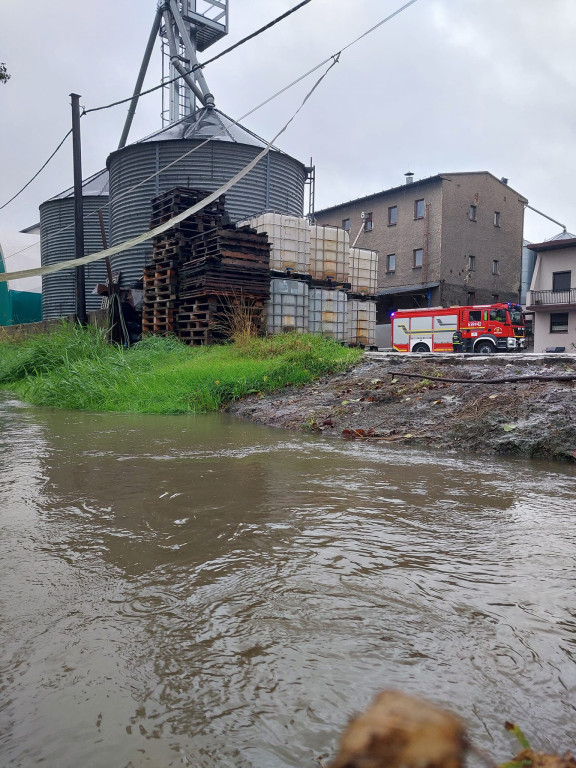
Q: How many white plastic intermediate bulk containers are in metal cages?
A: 6